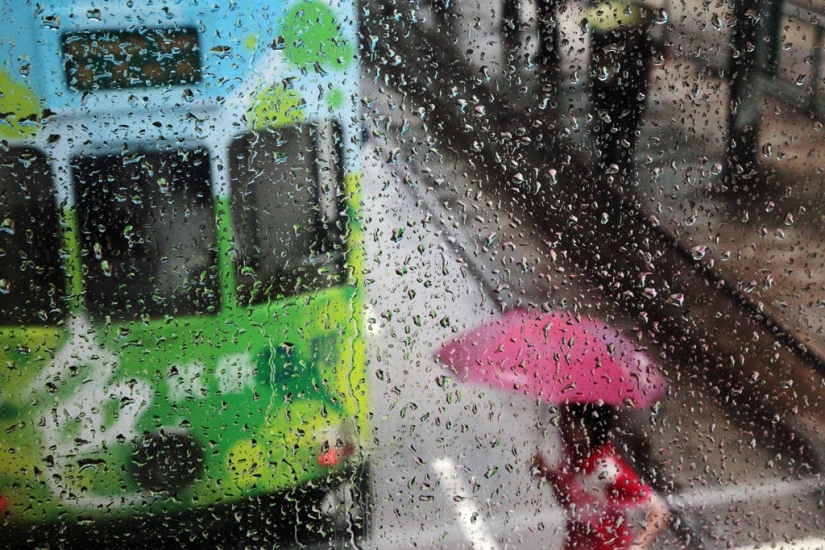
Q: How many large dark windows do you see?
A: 3